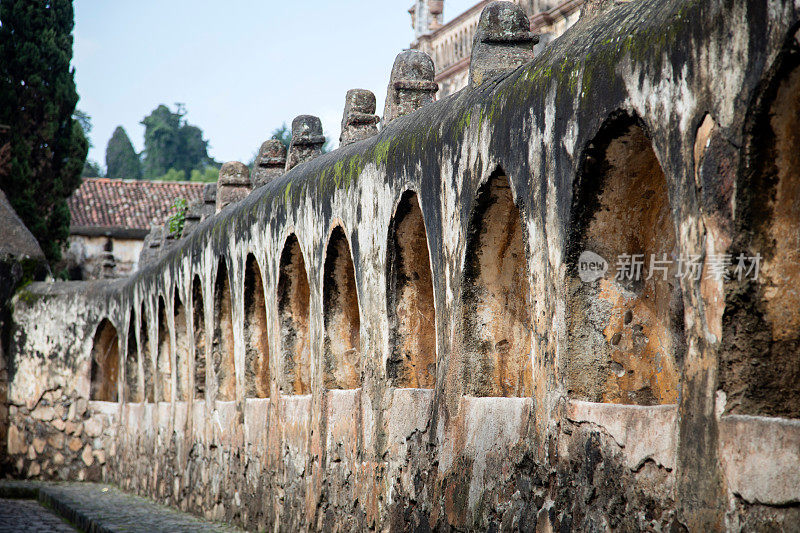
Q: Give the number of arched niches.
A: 14